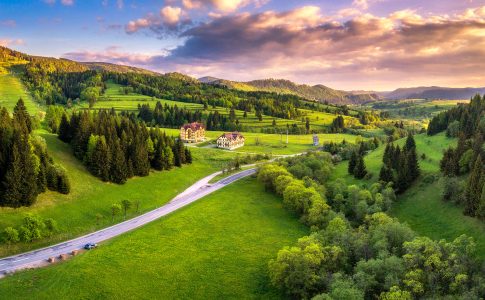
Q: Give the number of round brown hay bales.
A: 3